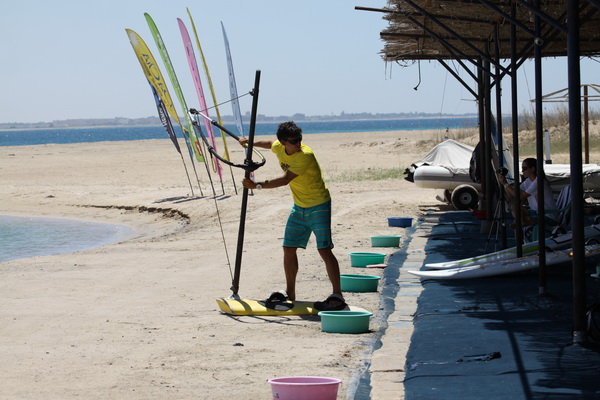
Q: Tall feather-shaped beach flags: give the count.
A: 6